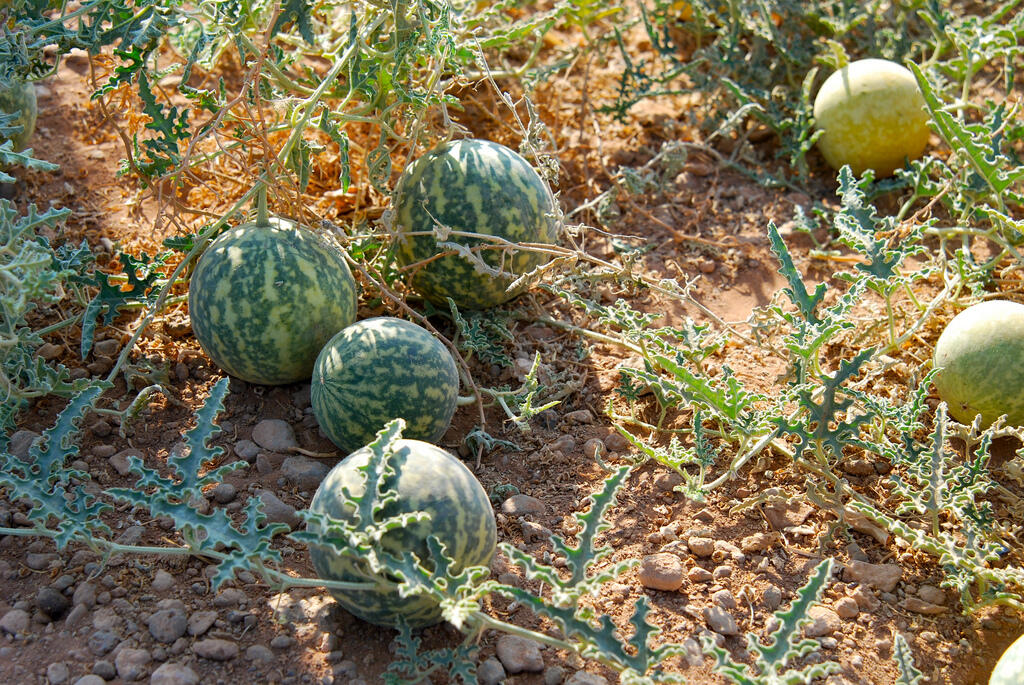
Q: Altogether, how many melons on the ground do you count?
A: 8